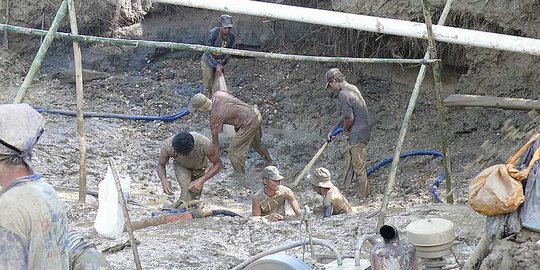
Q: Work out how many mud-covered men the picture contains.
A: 7